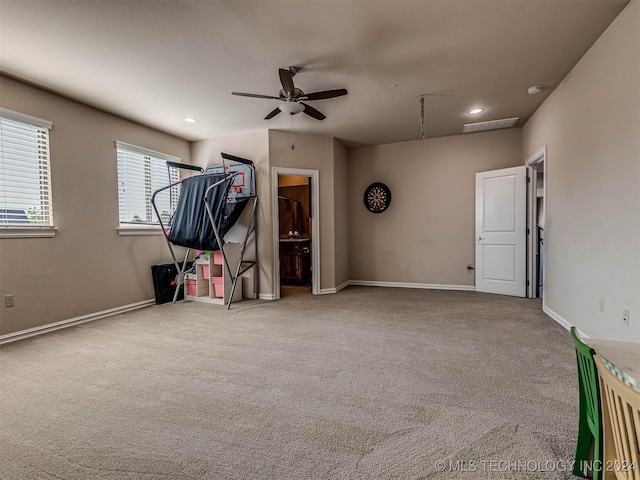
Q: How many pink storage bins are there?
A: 4